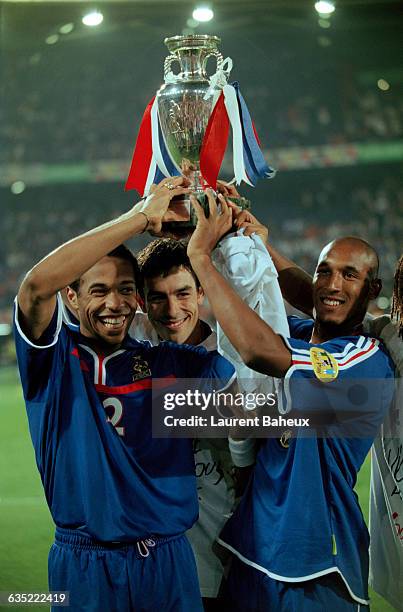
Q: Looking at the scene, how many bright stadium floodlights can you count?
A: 3